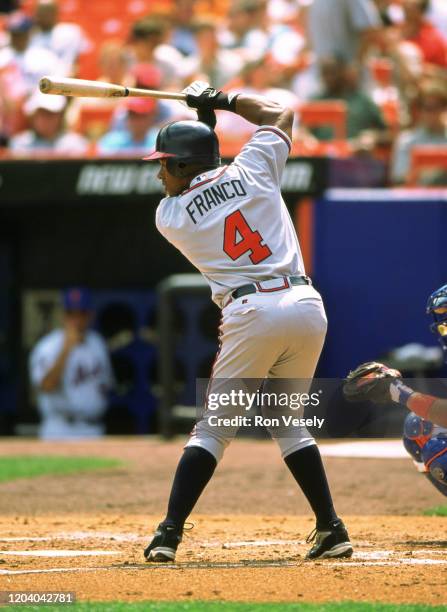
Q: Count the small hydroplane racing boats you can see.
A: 0